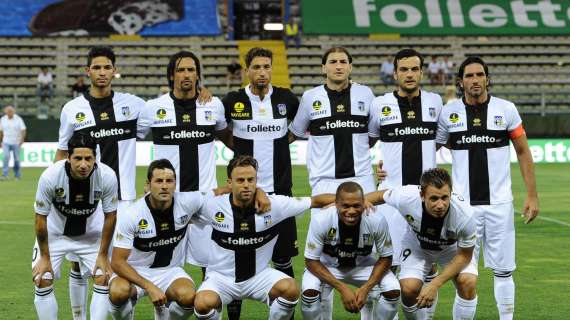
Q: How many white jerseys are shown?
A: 10